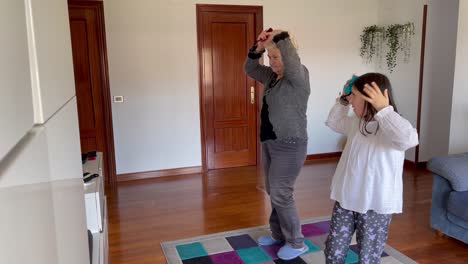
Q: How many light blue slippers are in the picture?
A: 2